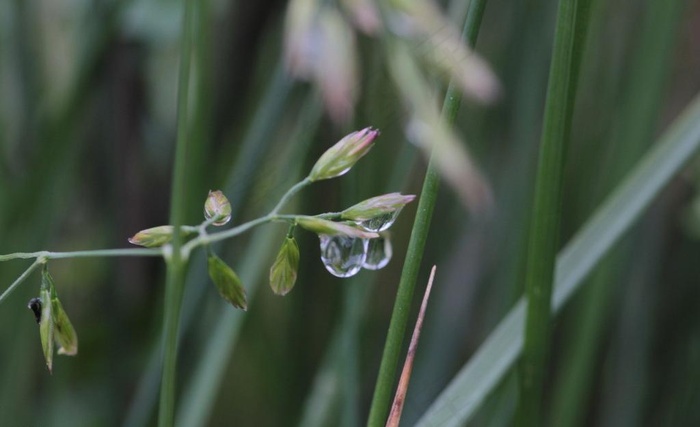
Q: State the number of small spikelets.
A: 9